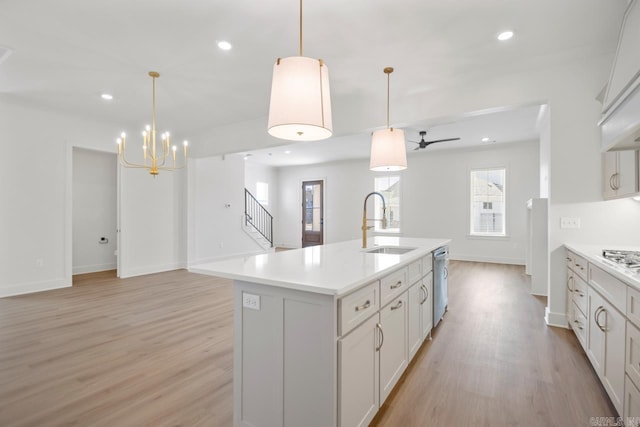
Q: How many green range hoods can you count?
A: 0